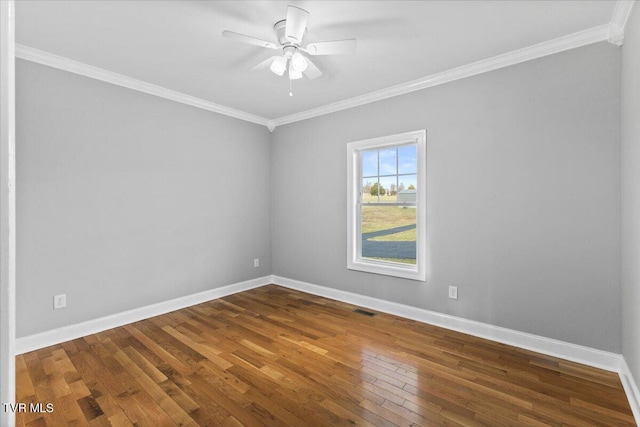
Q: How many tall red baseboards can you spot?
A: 0